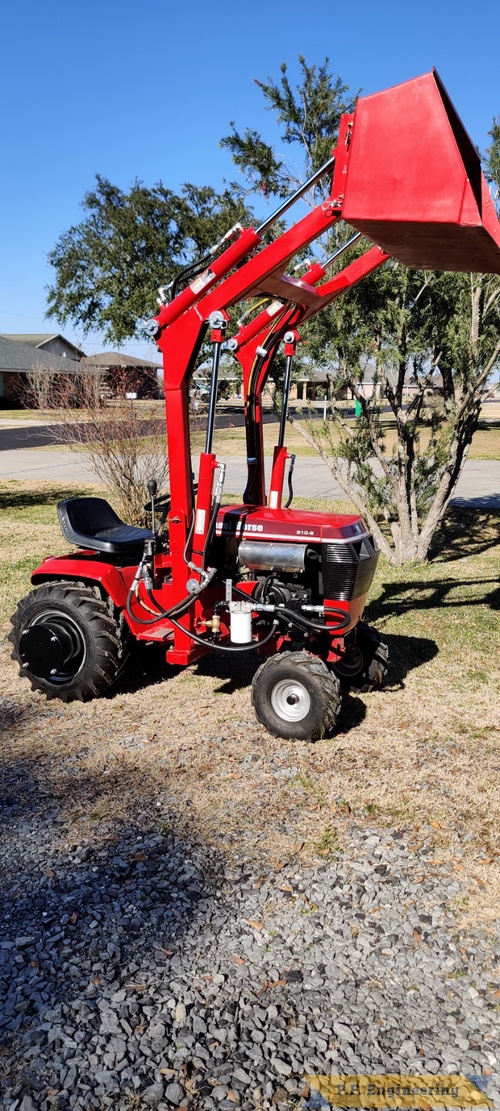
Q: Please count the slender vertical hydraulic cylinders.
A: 2